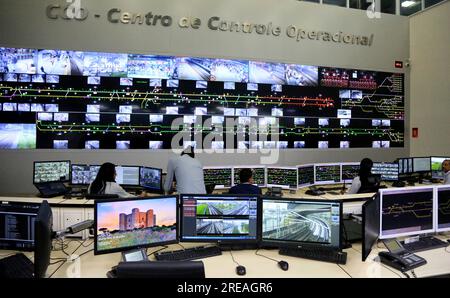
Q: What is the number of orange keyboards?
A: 0